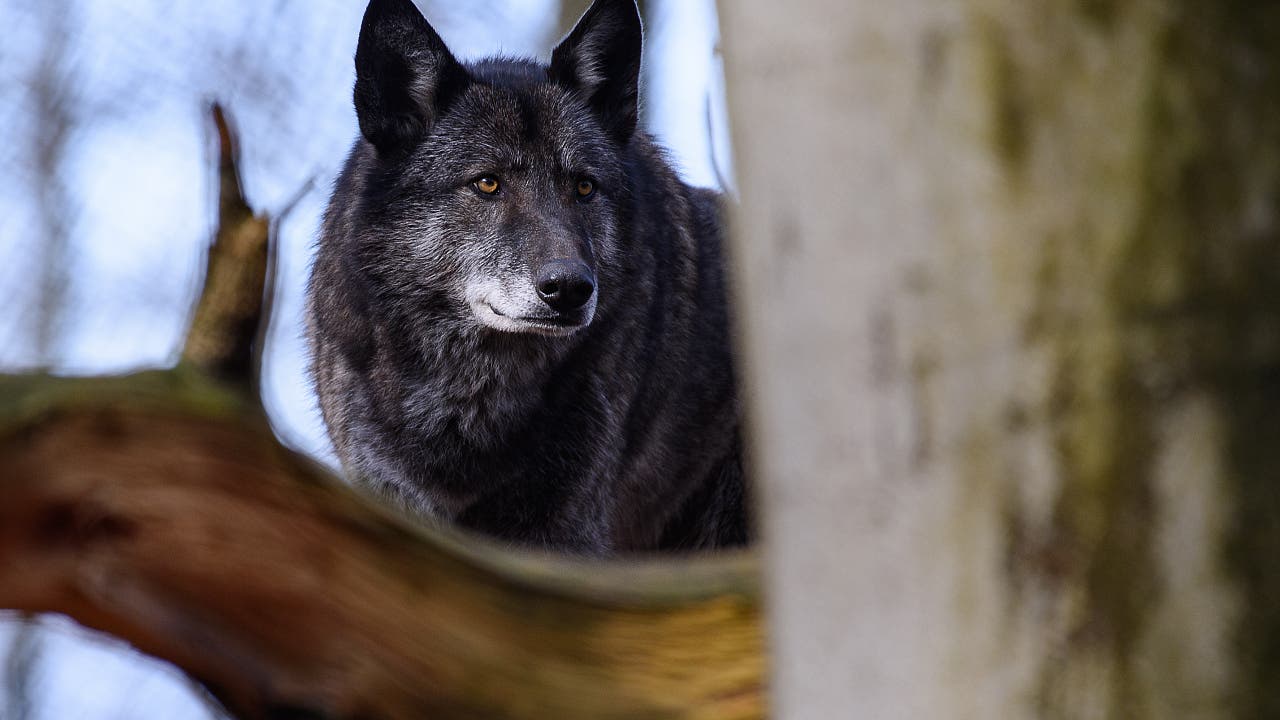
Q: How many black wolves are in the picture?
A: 1